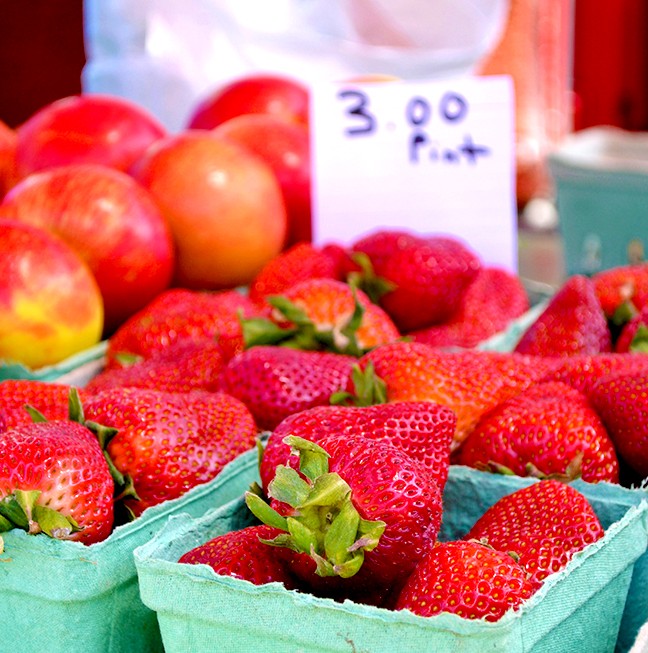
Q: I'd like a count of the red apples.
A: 7